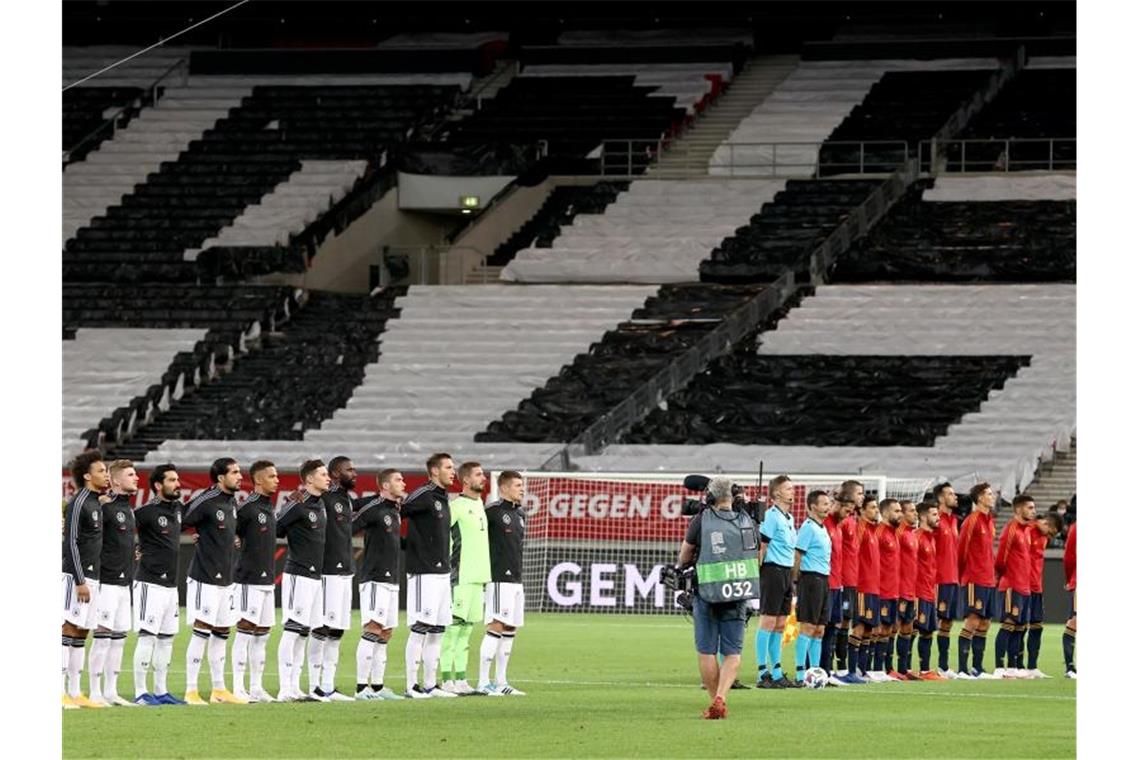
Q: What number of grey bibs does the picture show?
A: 1